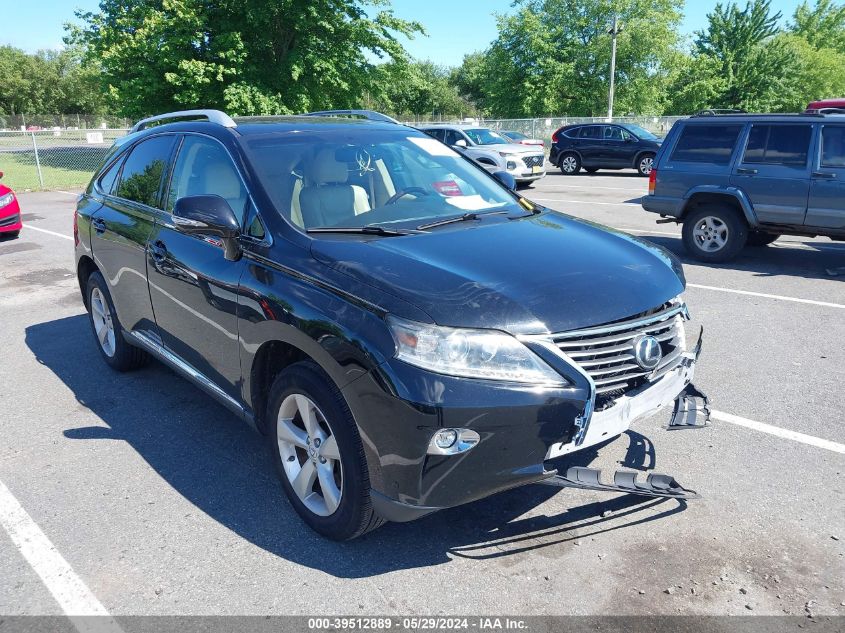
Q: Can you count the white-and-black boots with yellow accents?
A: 0